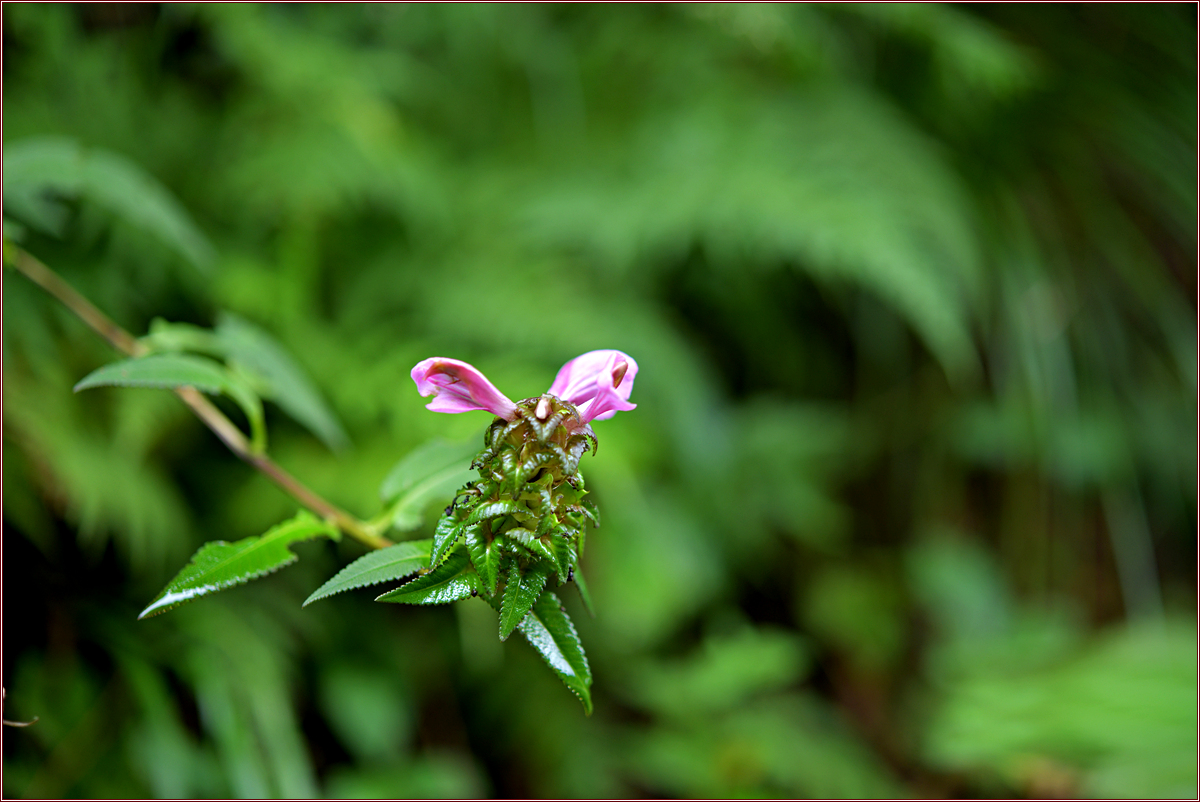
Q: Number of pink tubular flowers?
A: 2